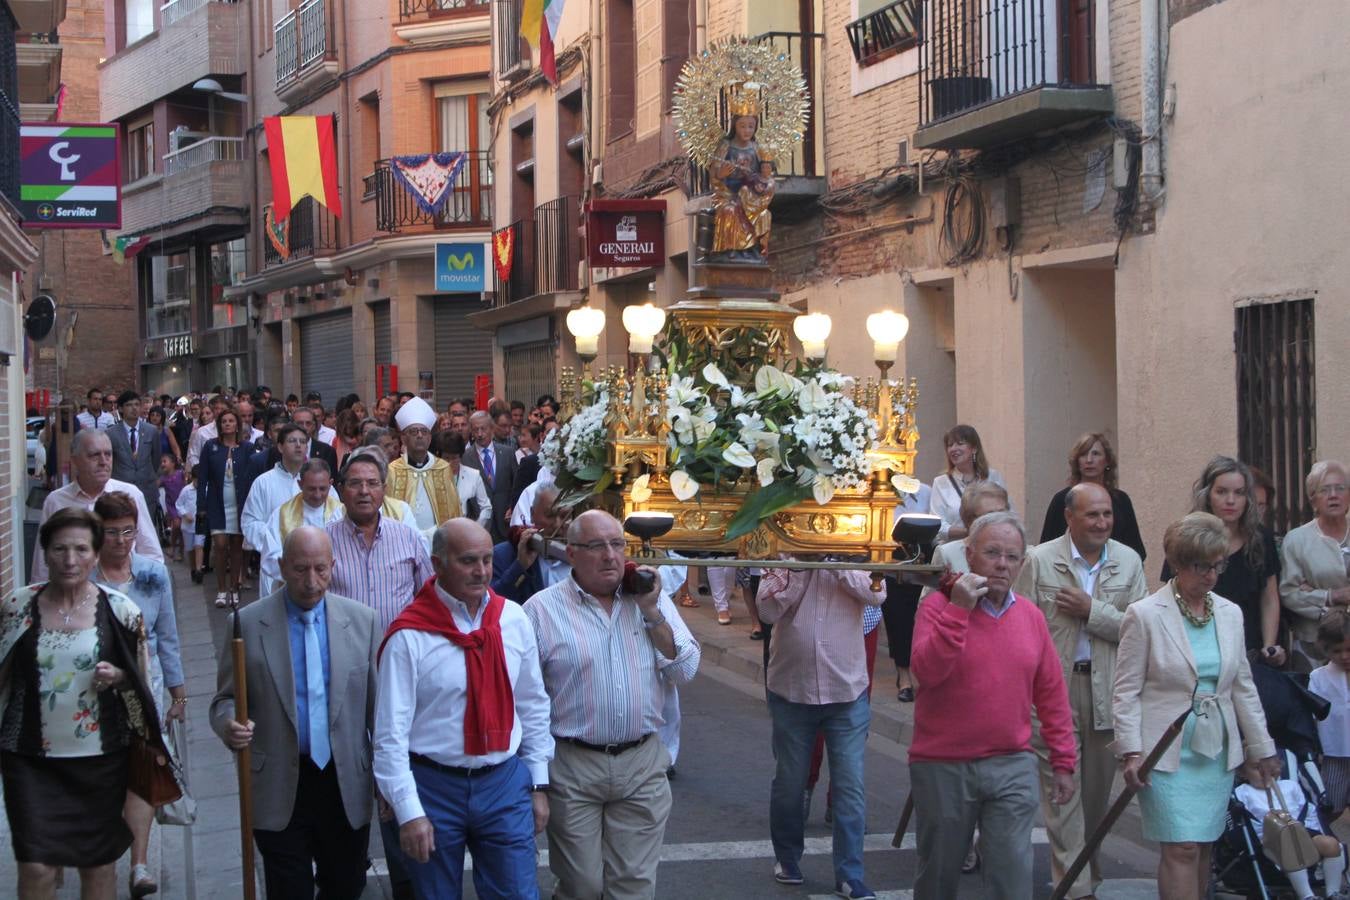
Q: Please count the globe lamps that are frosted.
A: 4